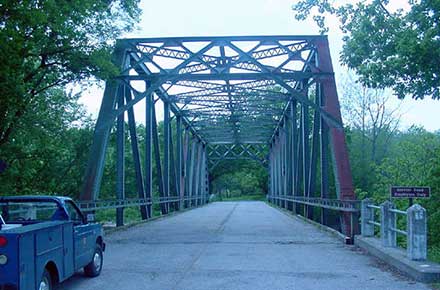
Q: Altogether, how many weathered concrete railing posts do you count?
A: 3